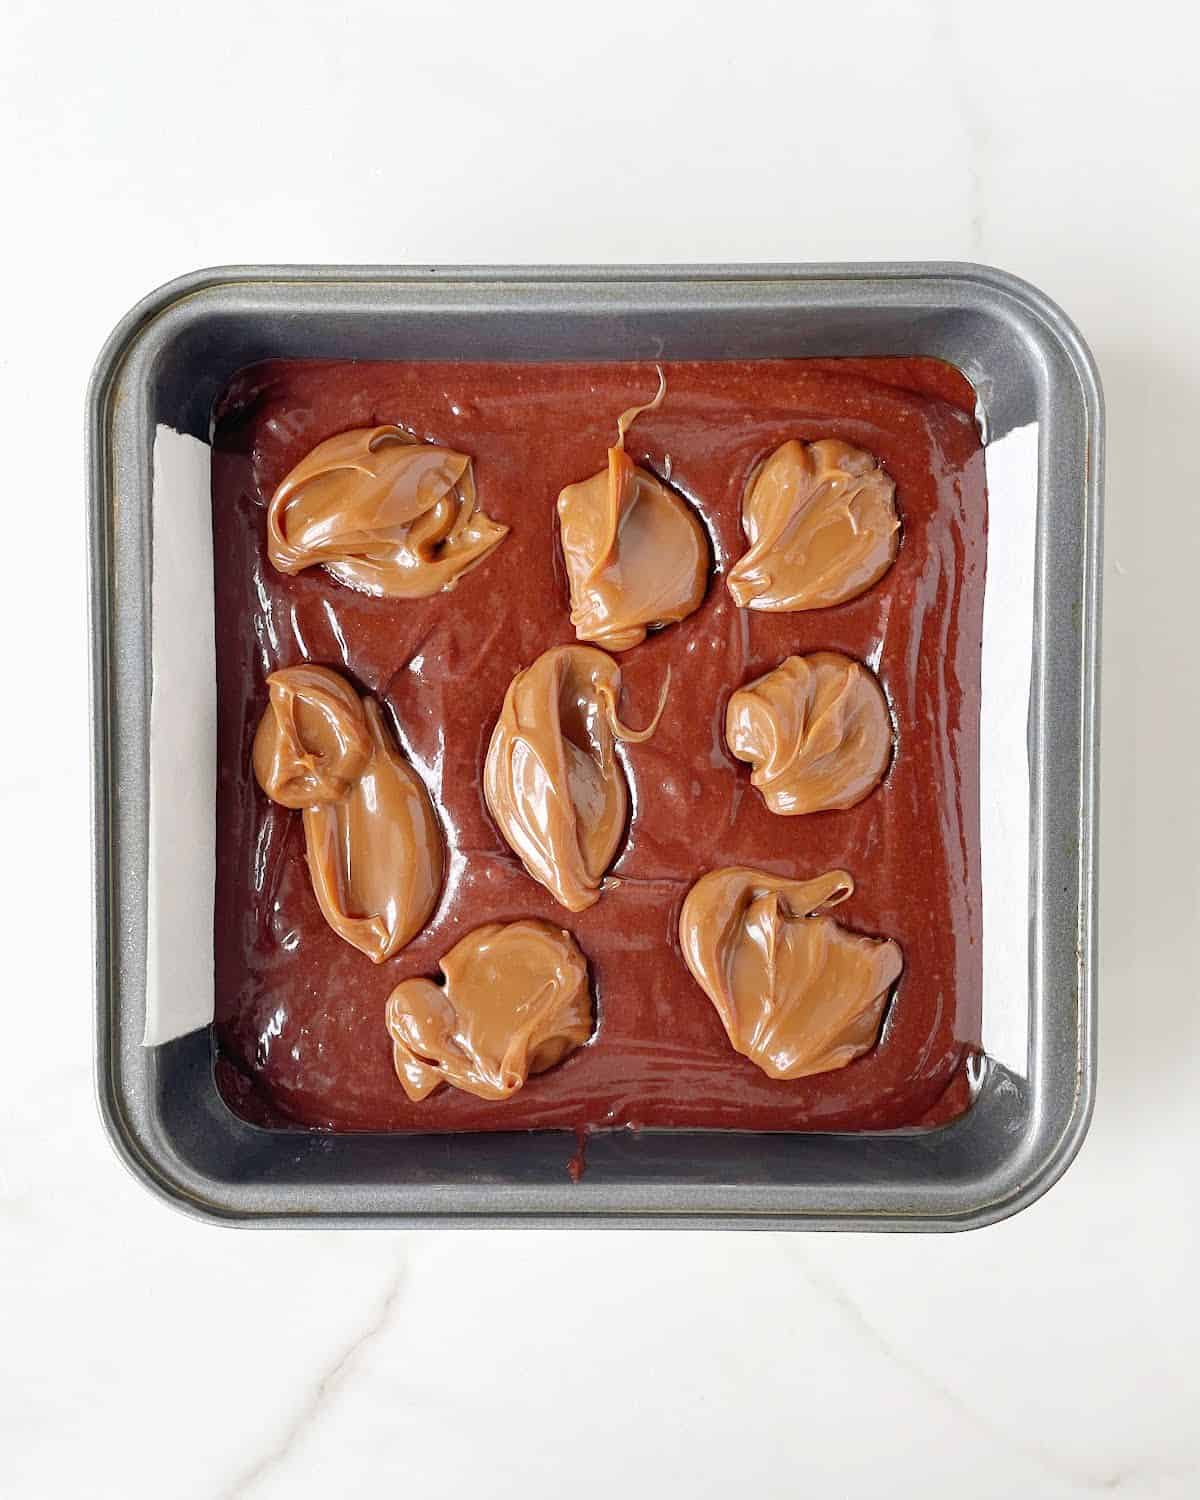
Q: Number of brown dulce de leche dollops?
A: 8